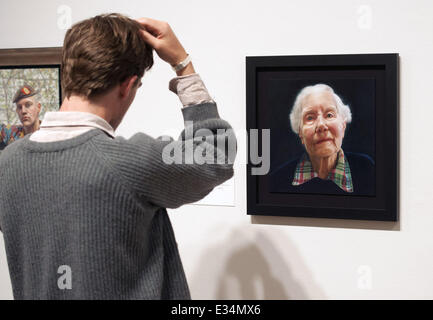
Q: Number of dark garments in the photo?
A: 2